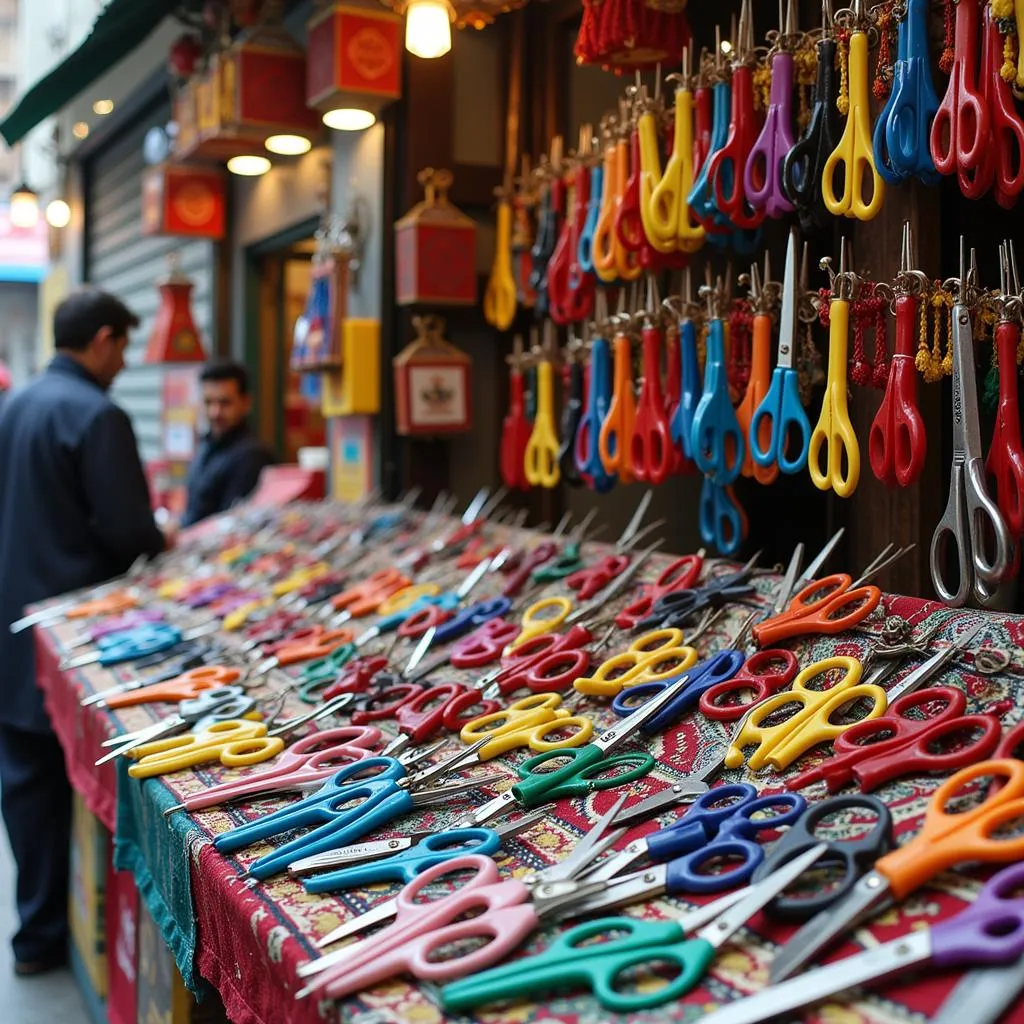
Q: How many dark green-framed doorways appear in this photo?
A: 1